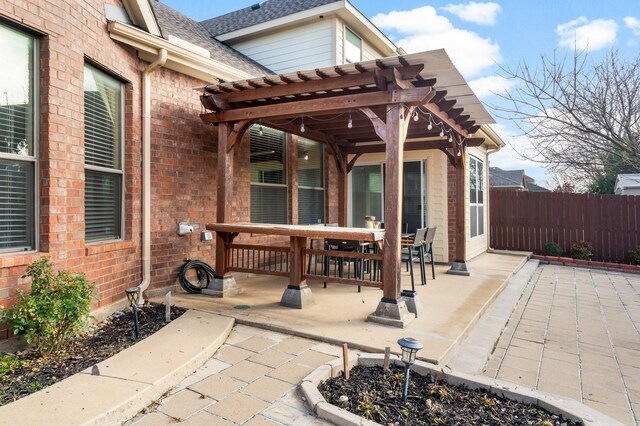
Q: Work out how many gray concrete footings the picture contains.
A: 5